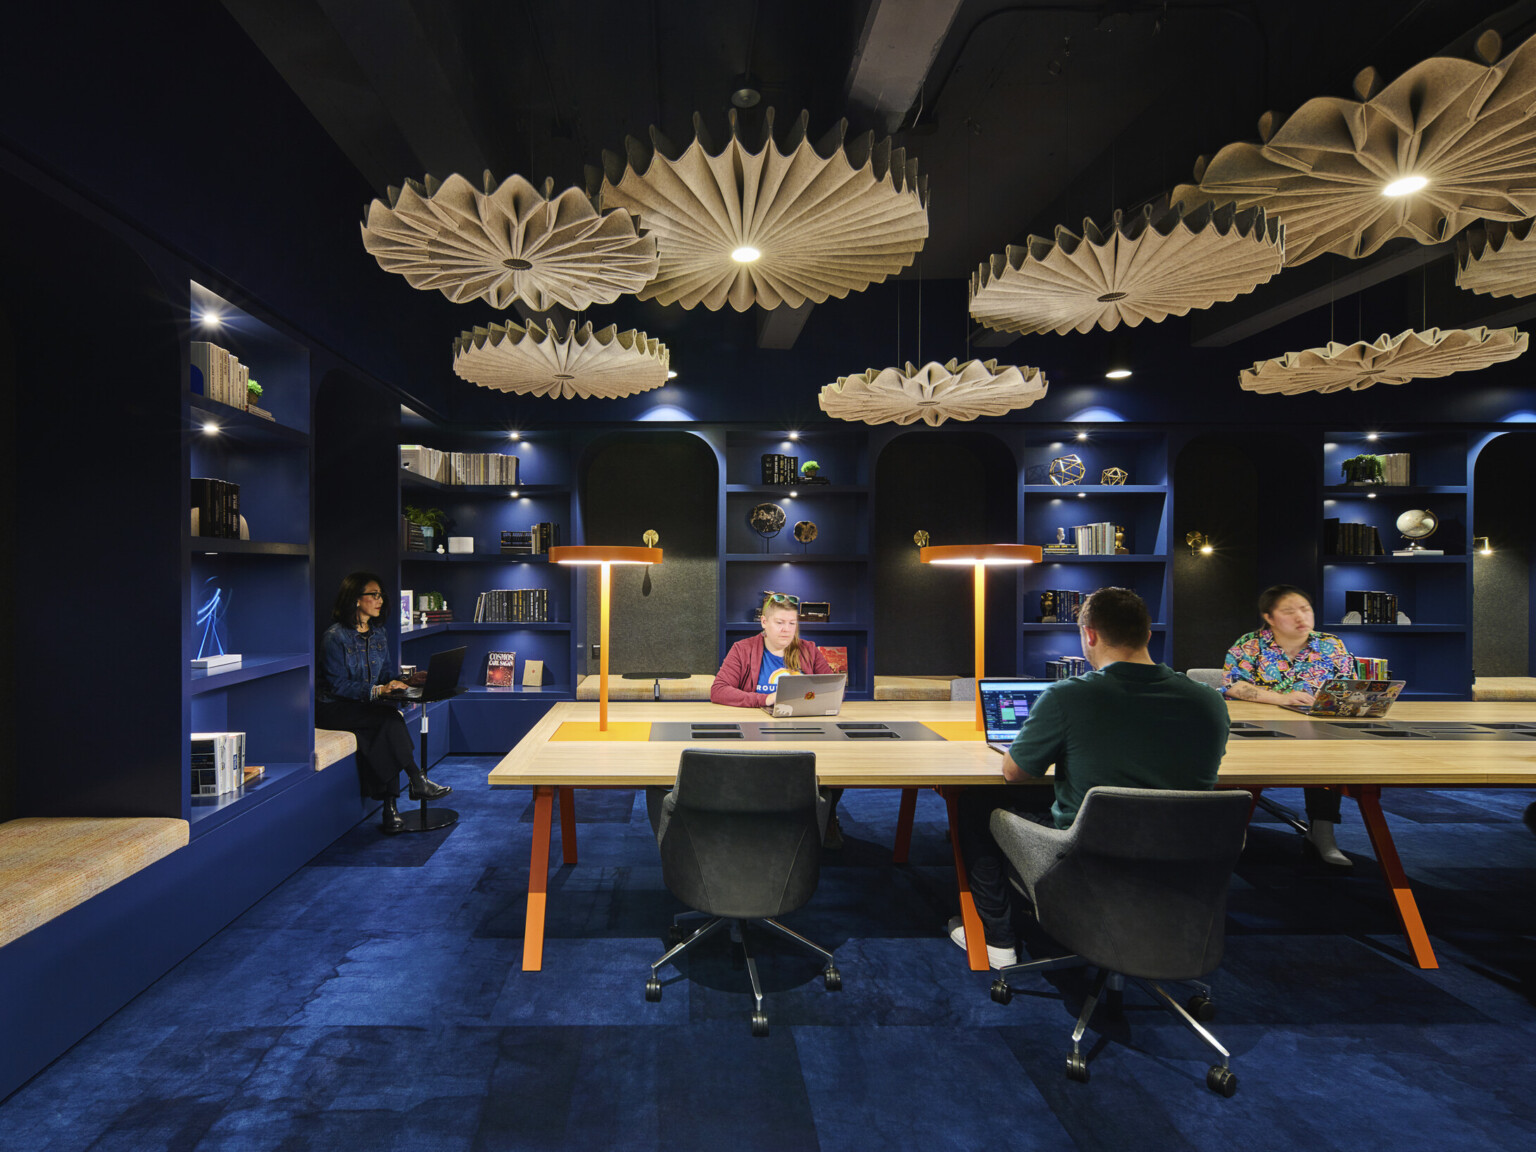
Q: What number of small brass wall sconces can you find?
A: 4